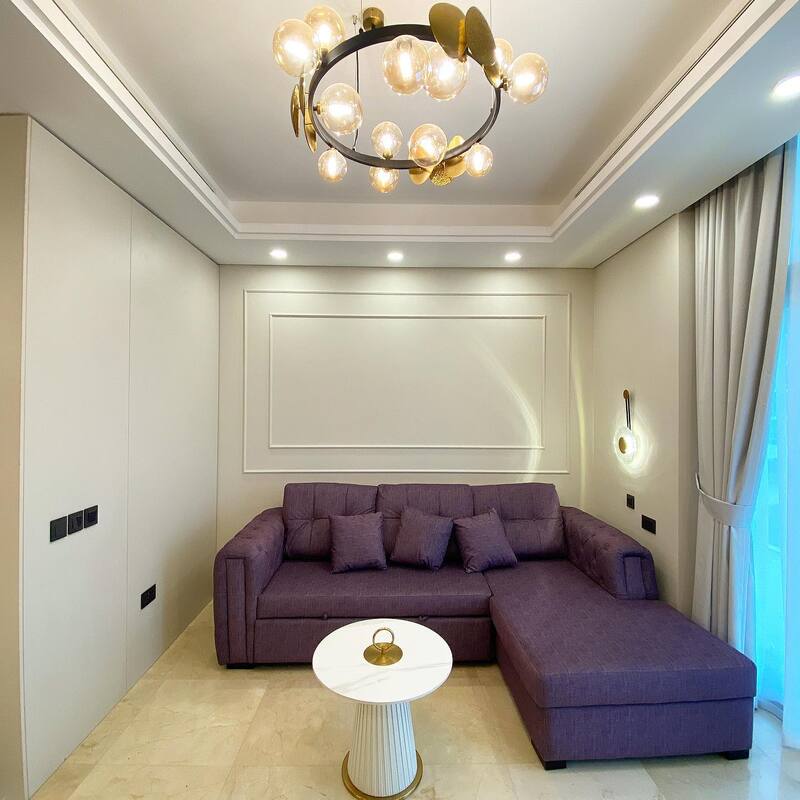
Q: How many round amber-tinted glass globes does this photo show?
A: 12